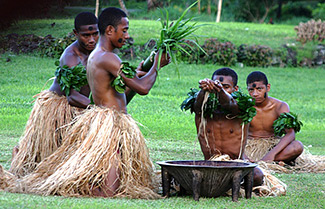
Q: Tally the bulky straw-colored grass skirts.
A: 4